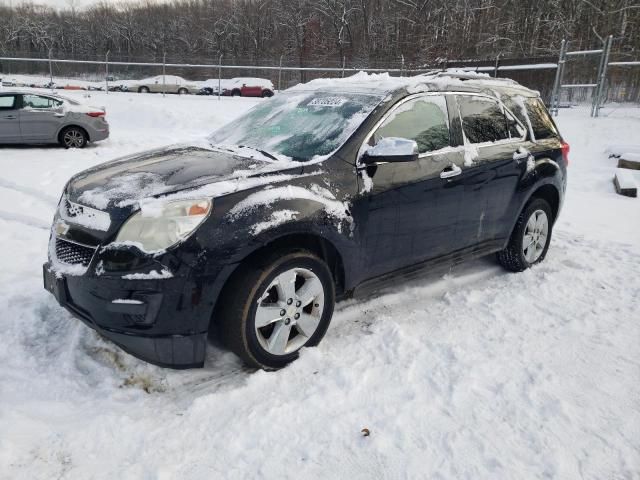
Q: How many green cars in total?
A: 0